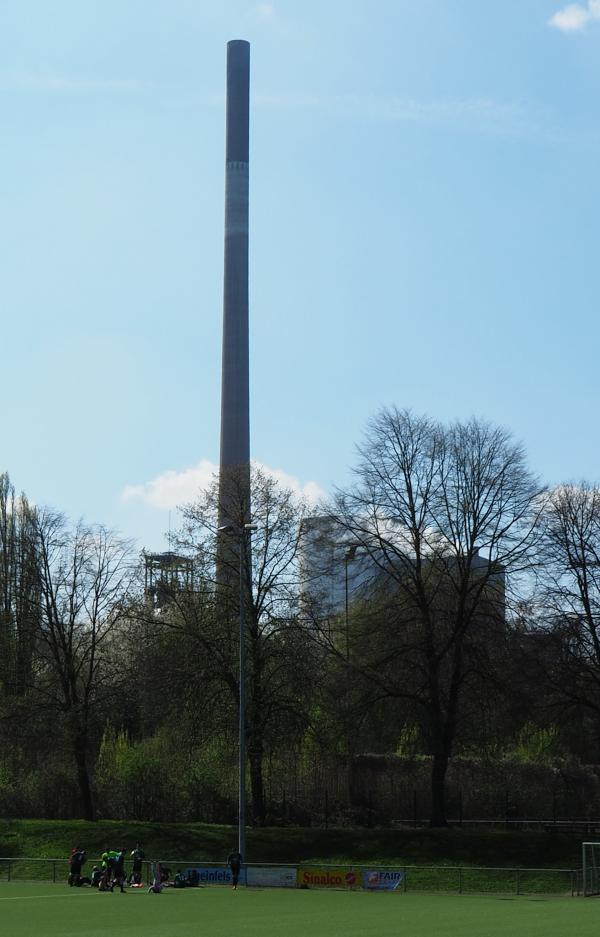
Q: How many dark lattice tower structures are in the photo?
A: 1